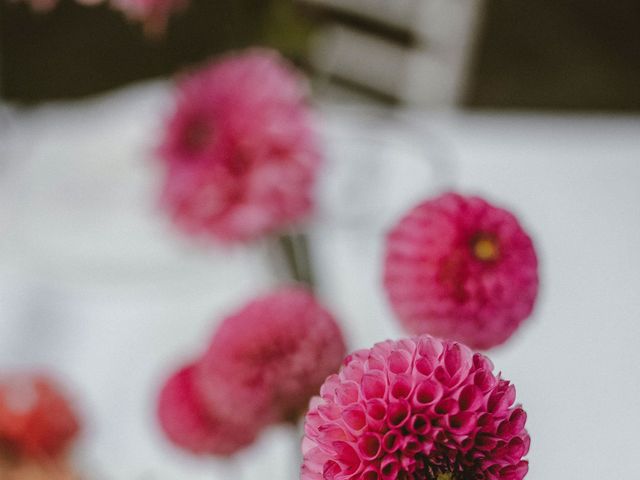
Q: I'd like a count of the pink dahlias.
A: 5